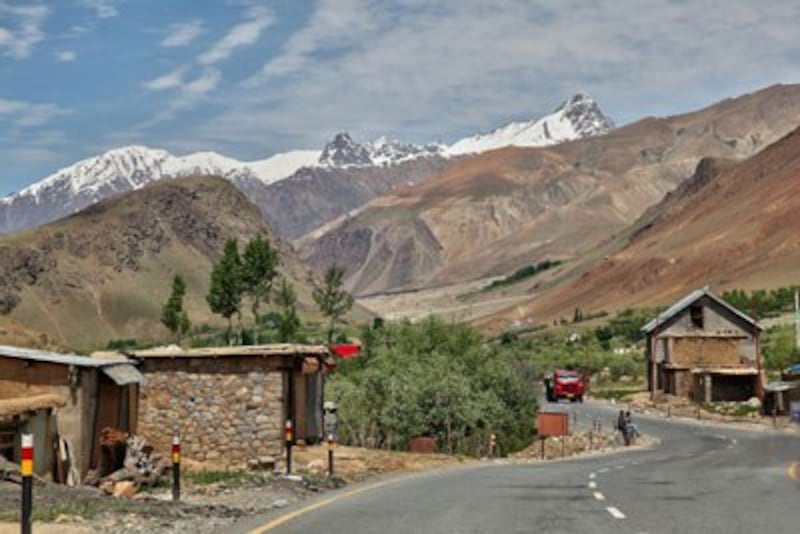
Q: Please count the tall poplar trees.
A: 5